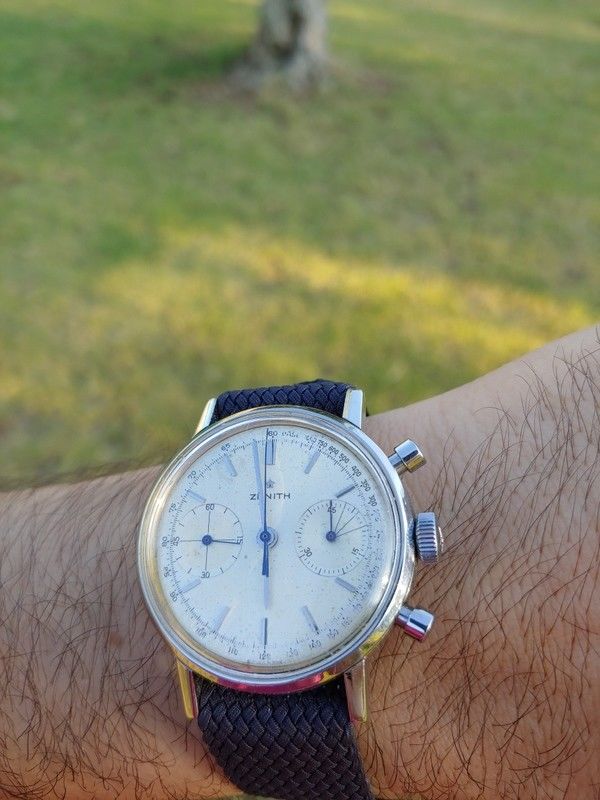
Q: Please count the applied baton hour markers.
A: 10